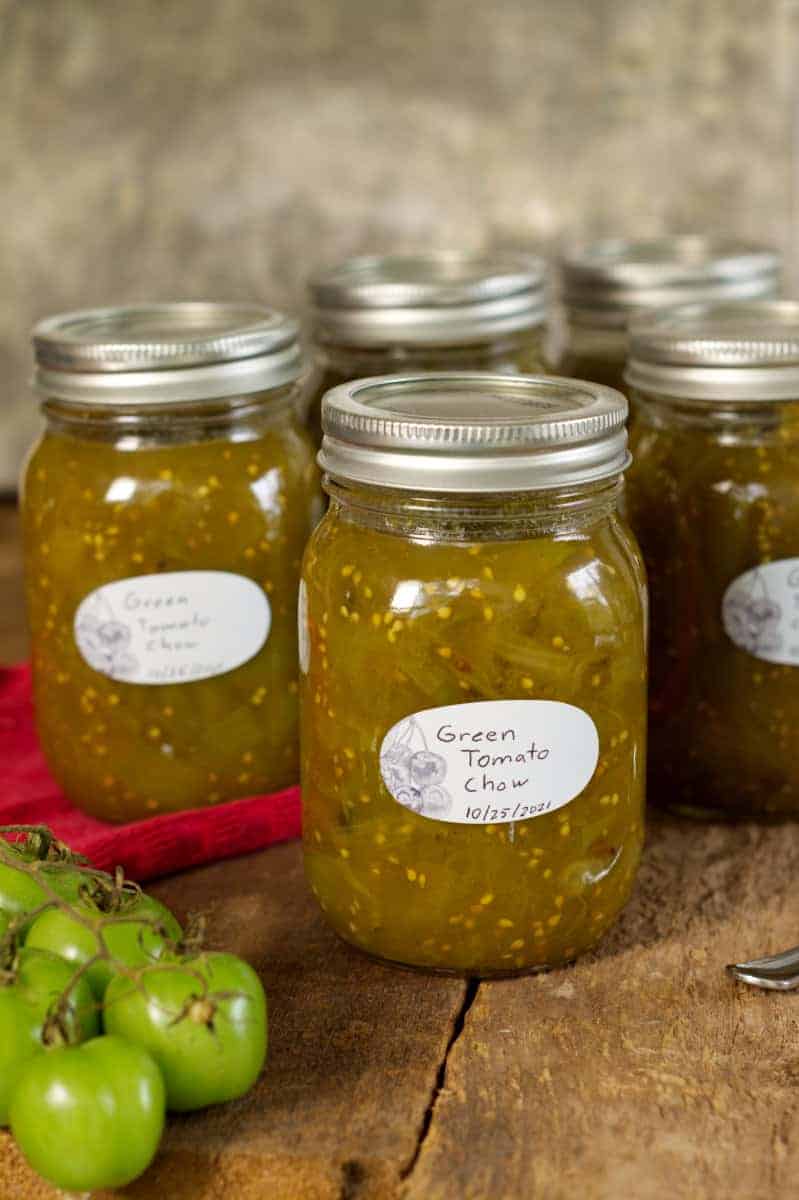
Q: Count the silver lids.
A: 5